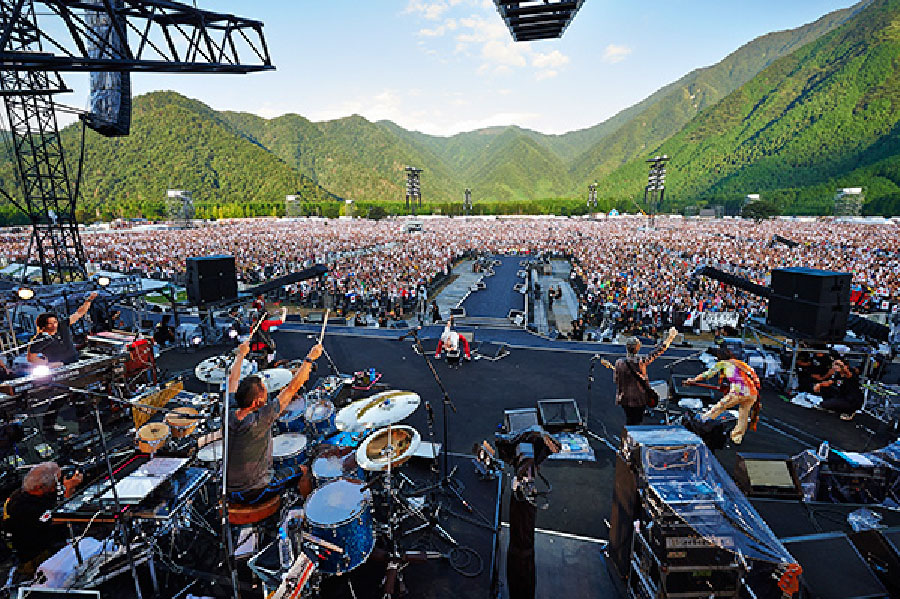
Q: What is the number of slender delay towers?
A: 4